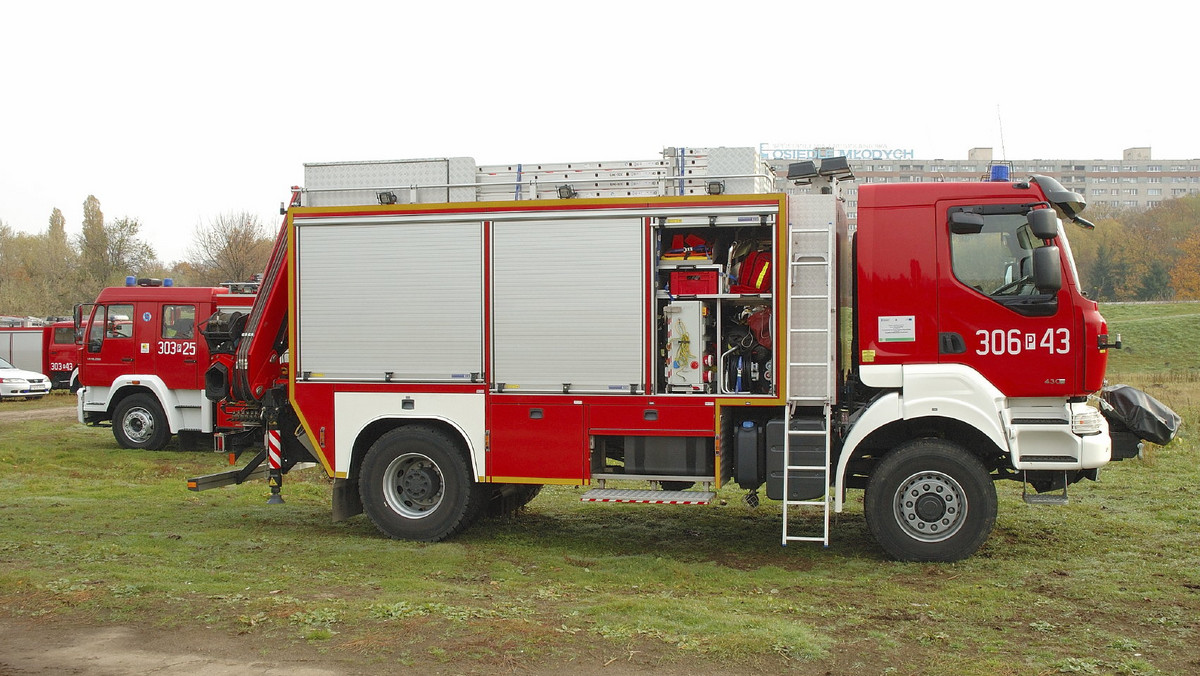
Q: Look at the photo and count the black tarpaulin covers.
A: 1